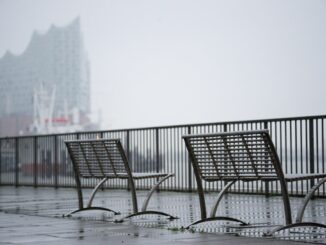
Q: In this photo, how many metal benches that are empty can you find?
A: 2